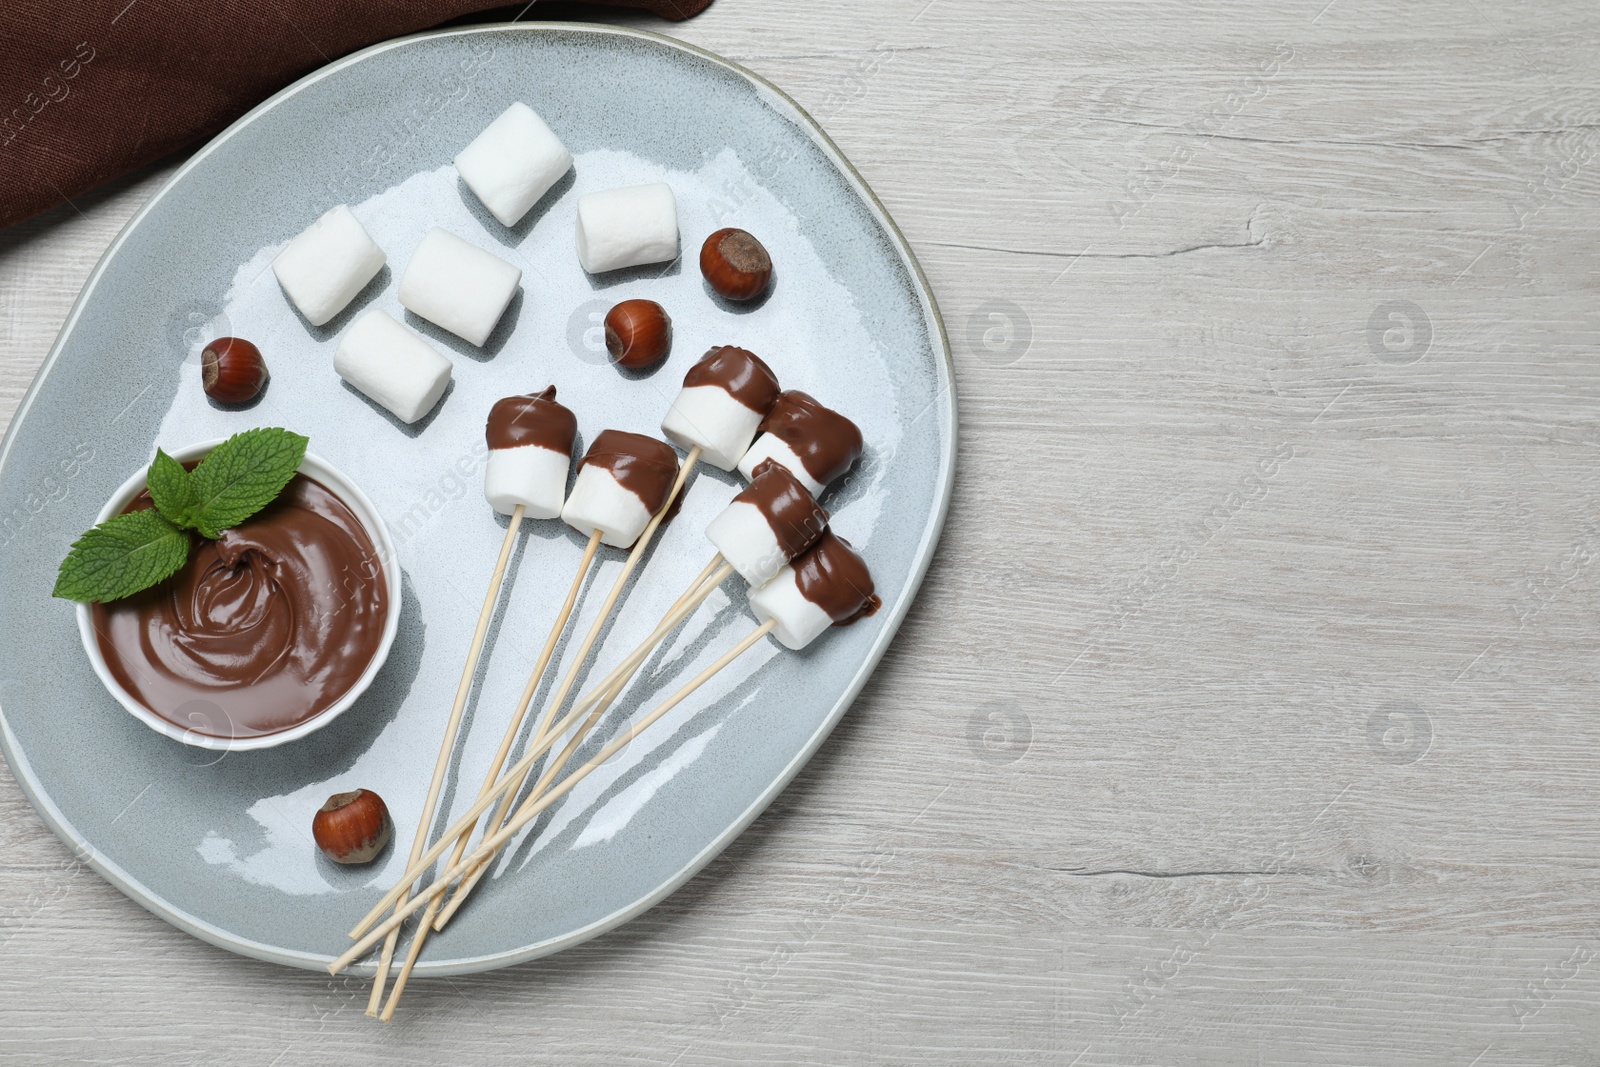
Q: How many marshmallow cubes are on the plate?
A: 11